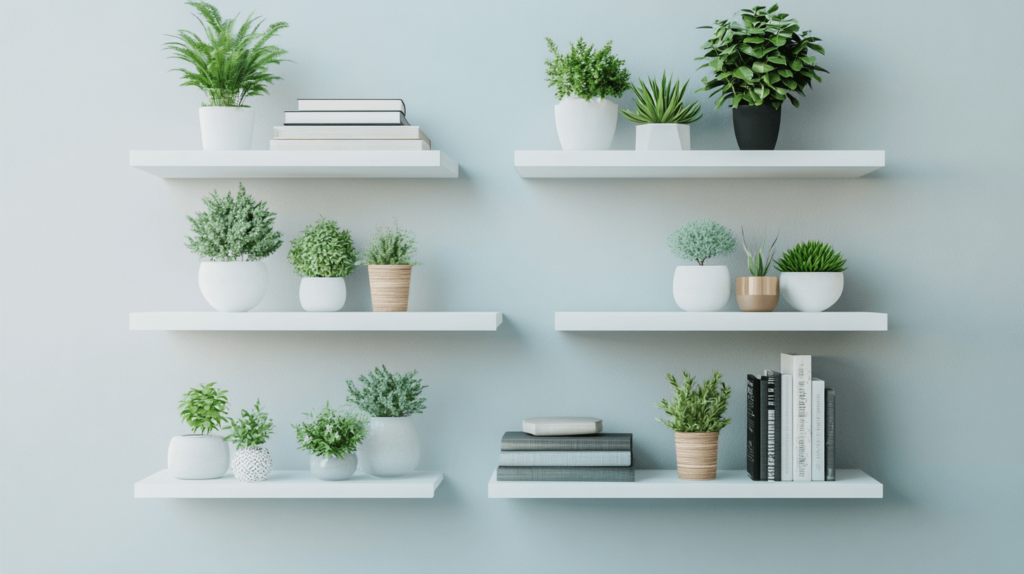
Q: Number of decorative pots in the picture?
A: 15